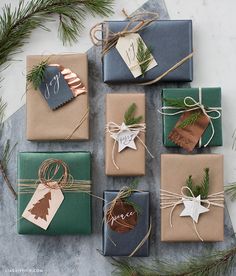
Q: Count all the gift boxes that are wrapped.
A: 7